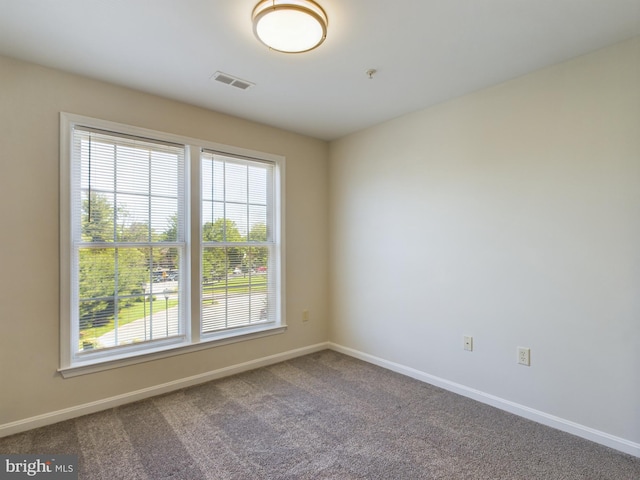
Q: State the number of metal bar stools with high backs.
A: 0